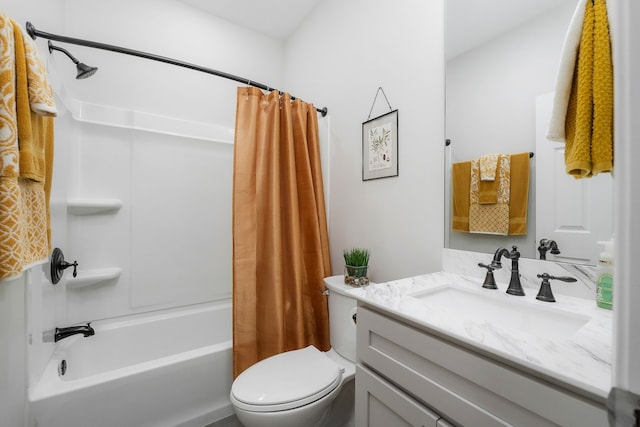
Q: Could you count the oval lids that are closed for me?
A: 1